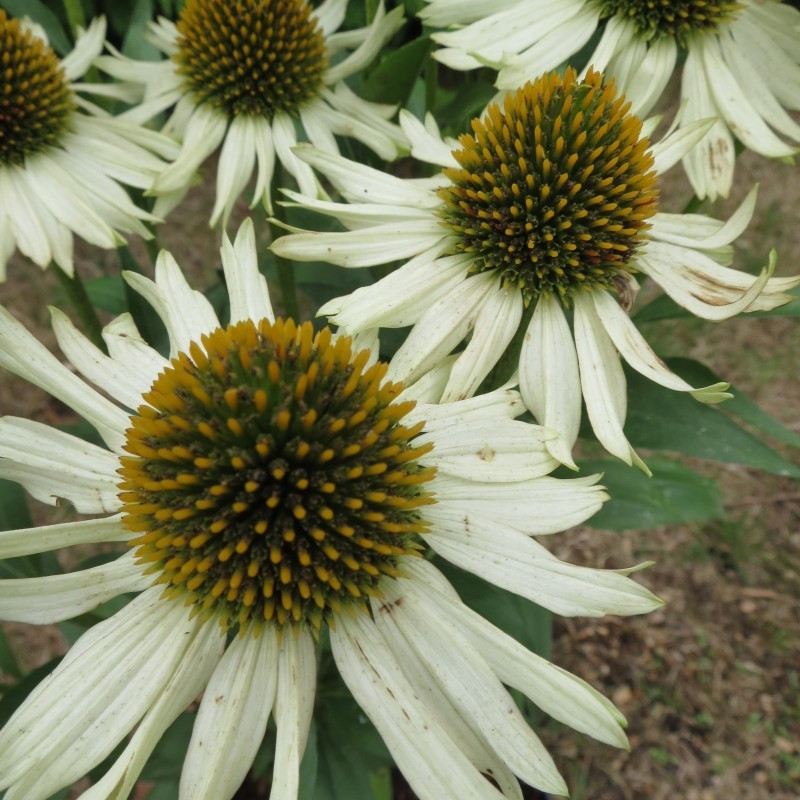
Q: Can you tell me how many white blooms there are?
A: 5